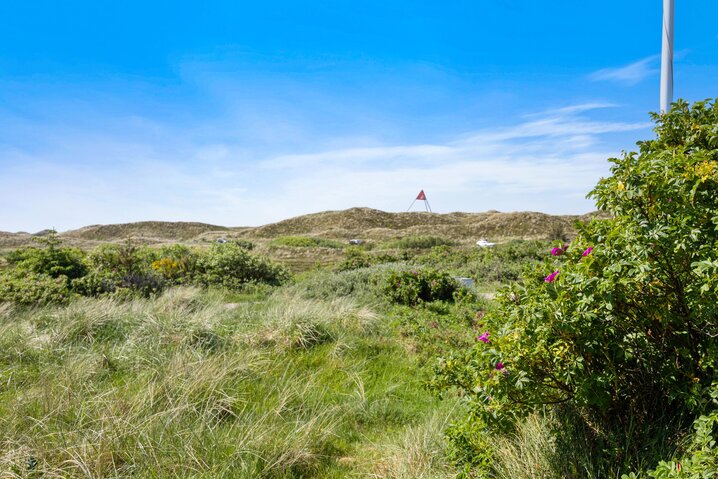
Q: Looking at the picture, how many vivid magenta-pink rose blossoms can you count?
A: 5